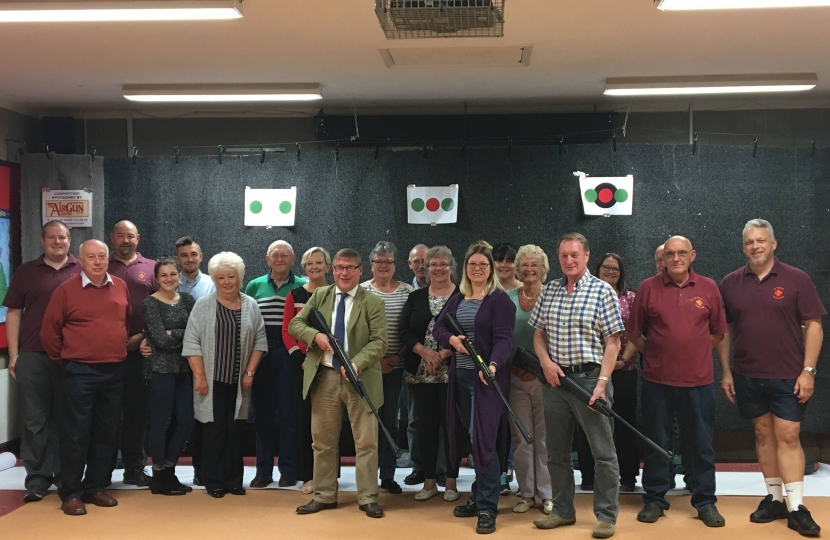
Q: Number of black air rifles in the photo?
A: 3